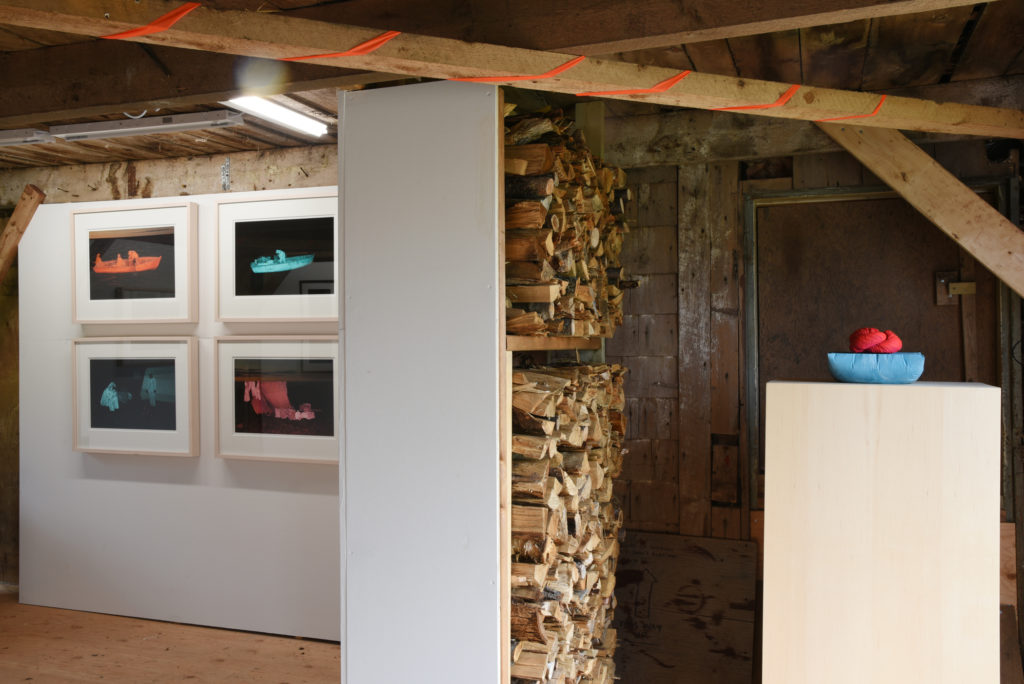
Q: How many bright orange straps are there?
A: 6